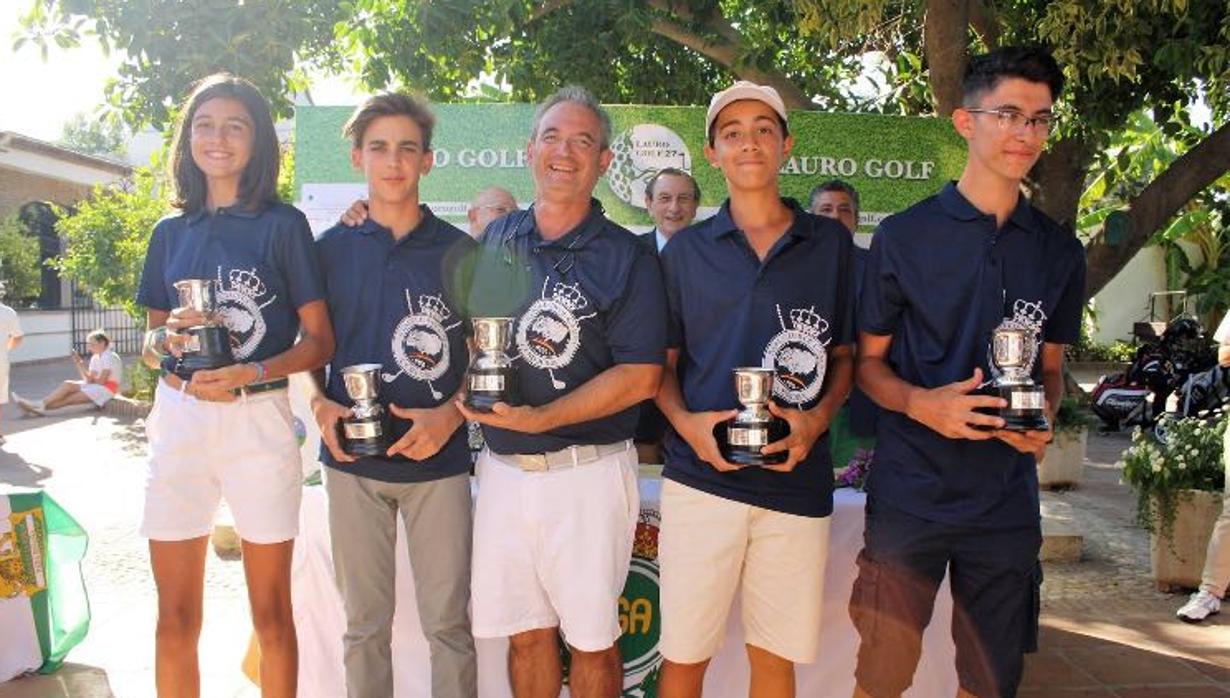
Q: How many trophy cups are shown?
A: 5